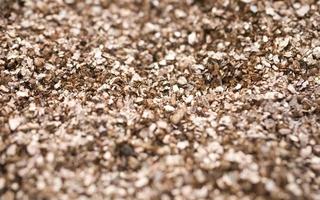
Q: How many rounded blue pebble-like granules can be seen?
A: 0